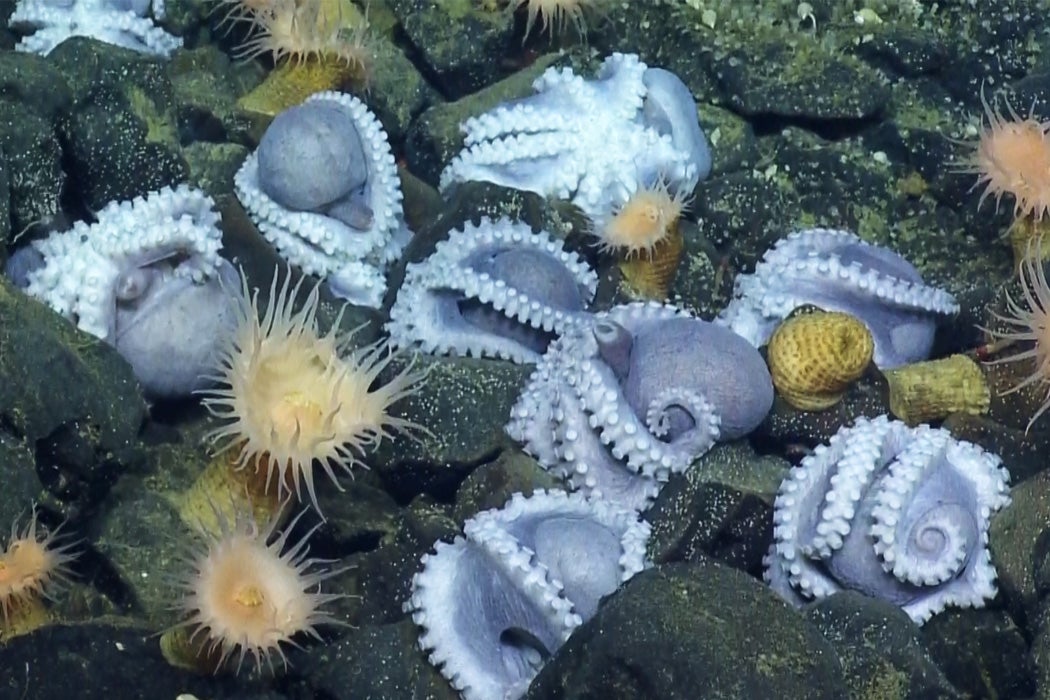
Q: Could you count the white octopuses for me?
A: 9